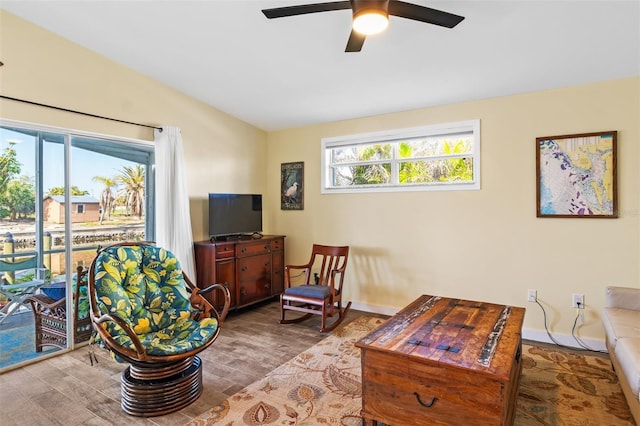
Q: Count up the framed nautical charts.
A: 1